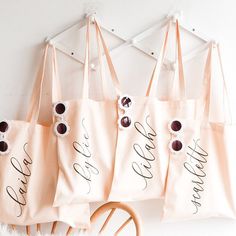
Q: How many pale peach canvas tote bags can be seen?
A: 4